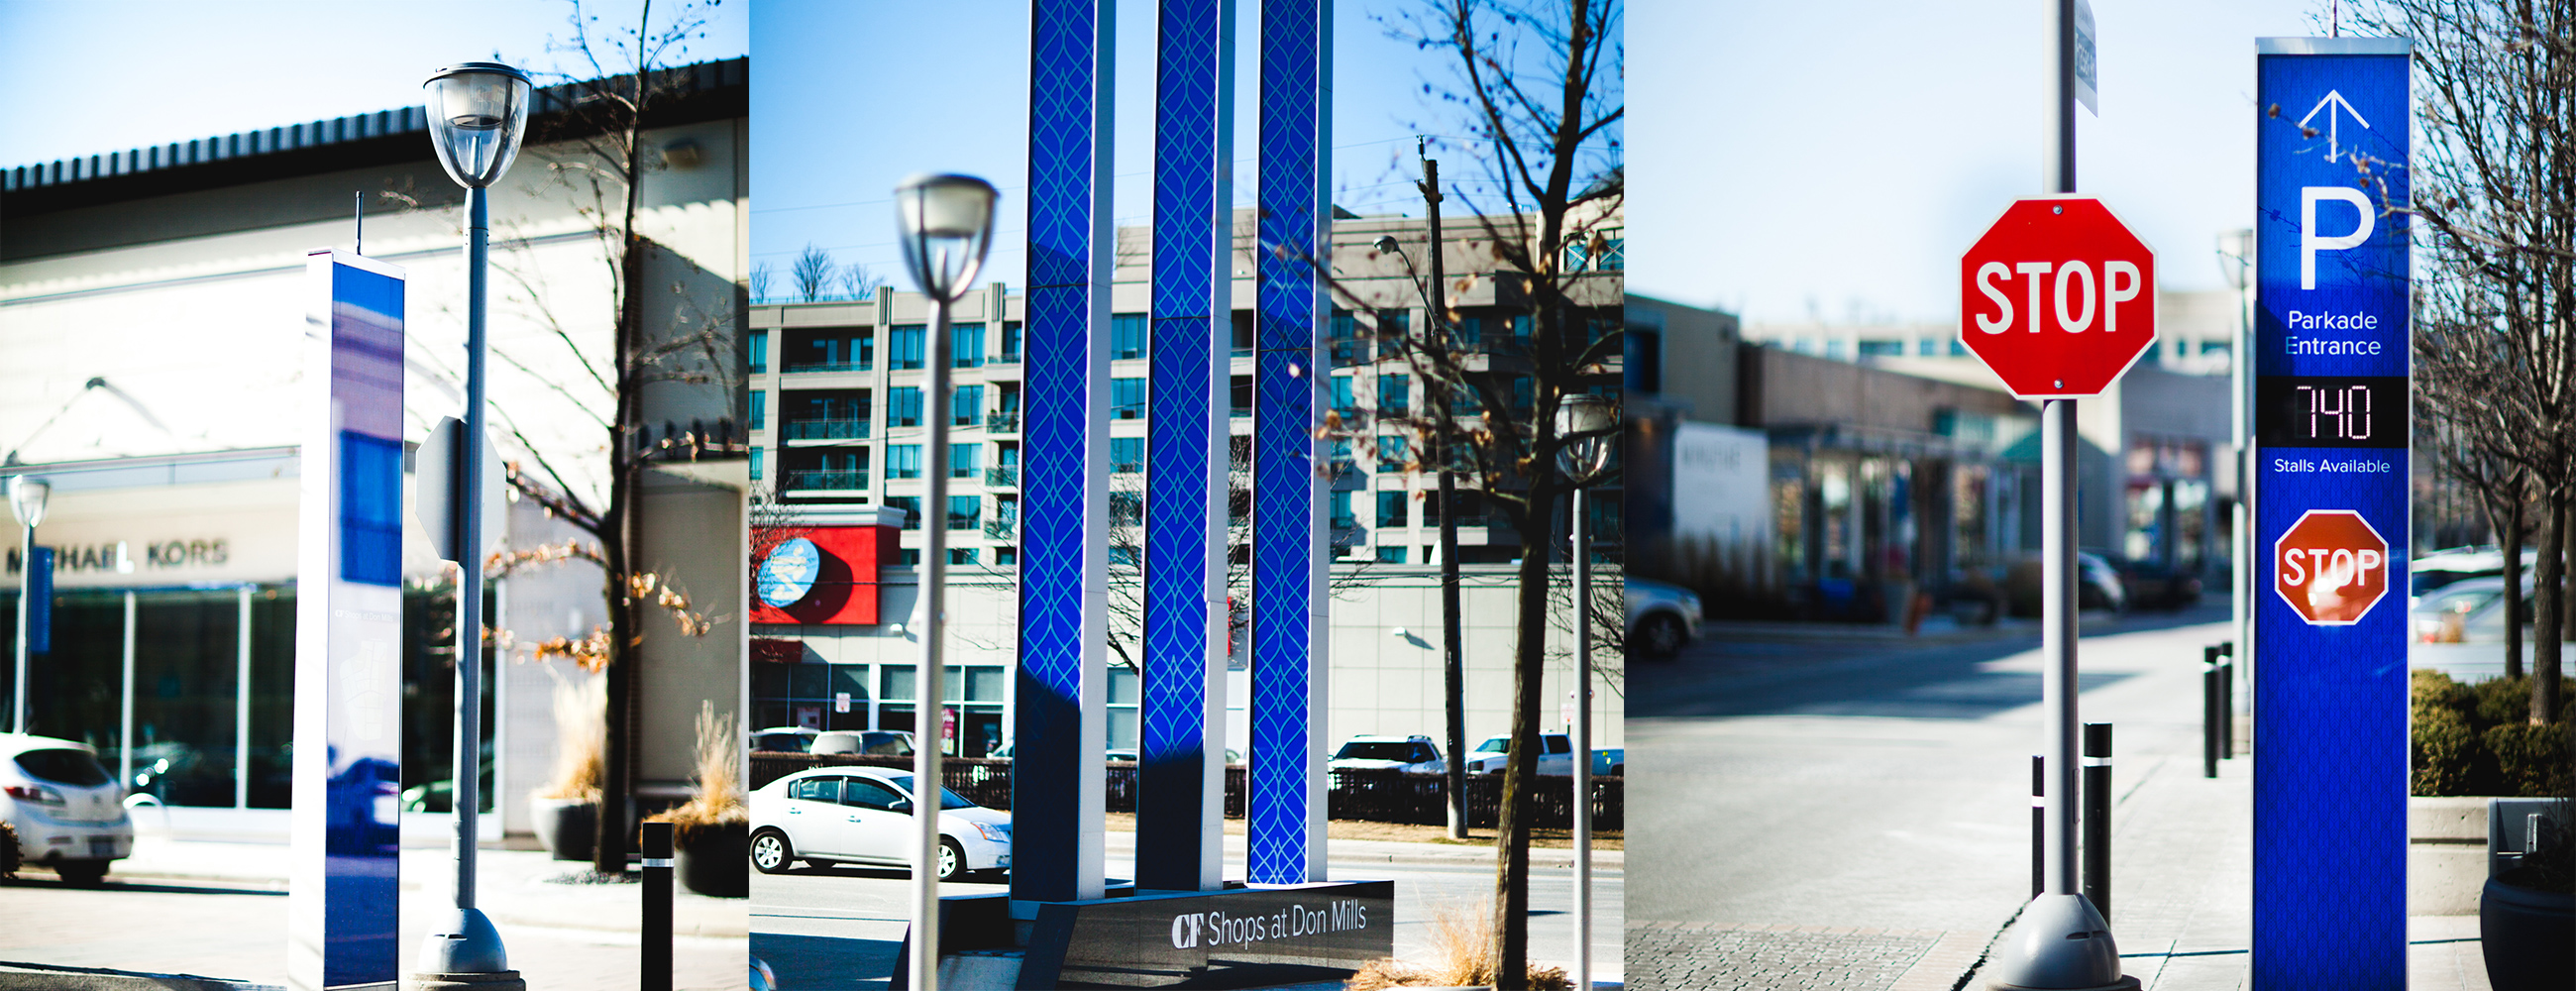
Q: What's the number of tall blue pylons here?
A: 5